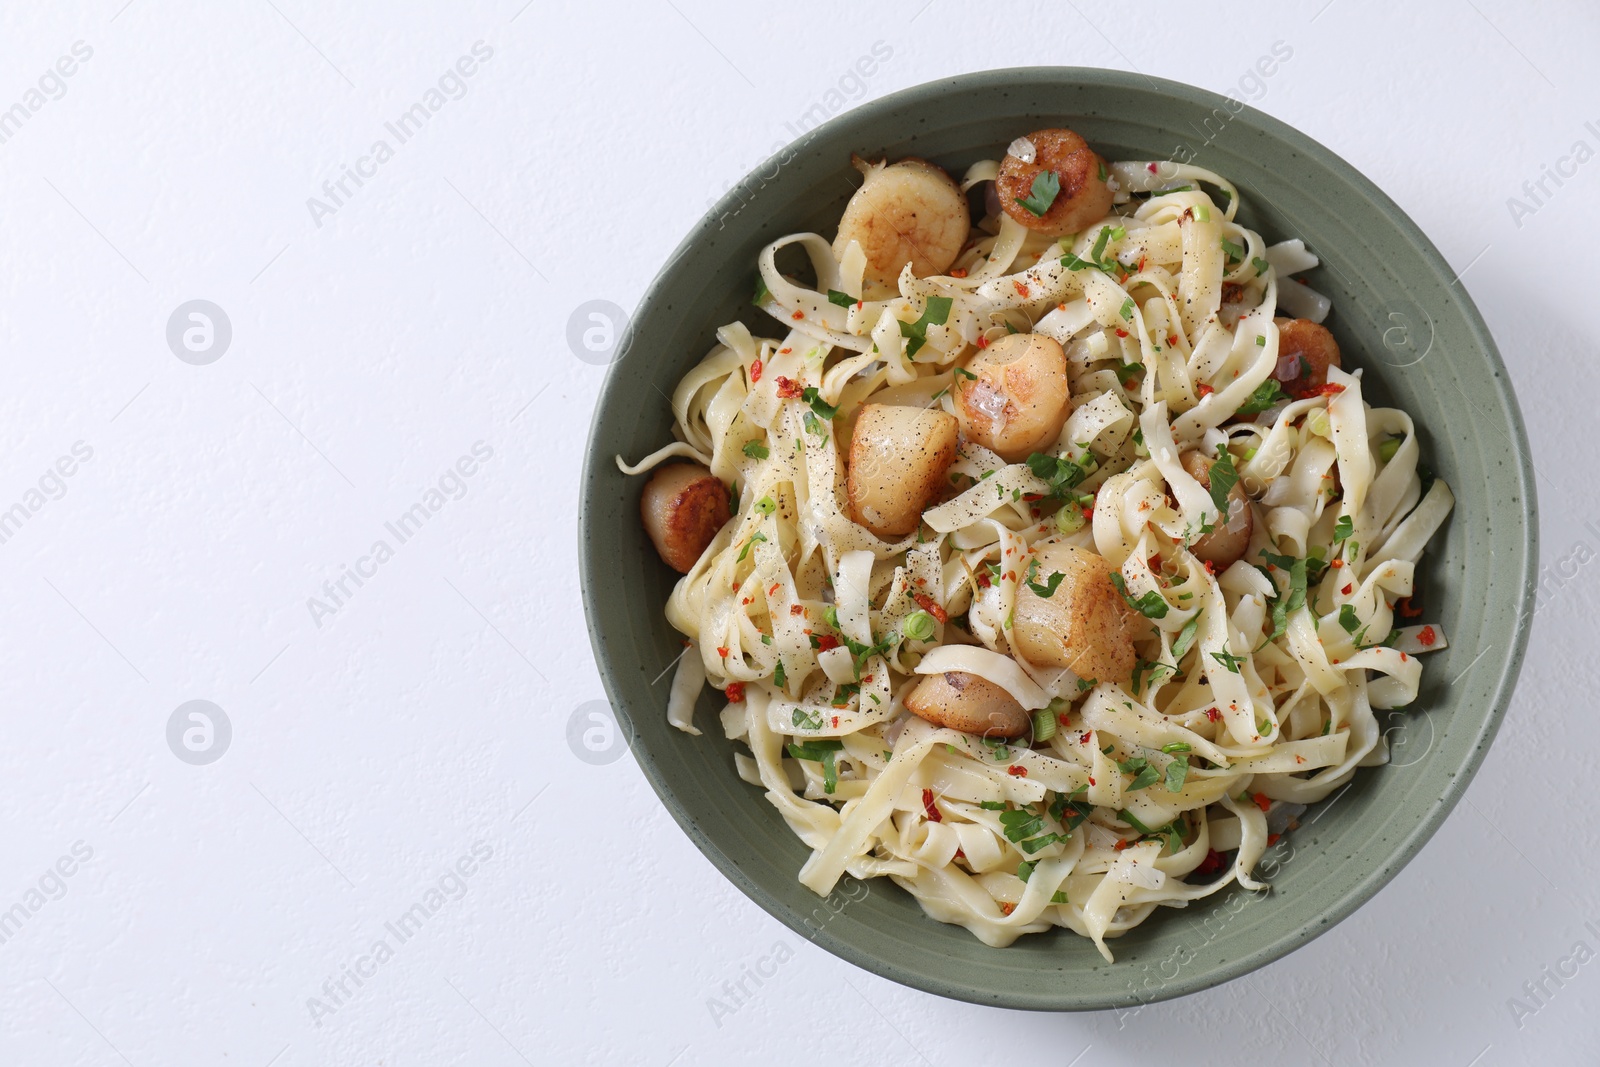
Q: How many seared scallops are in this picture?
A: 9